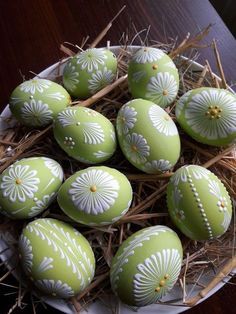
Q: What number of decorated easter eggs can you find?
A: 11